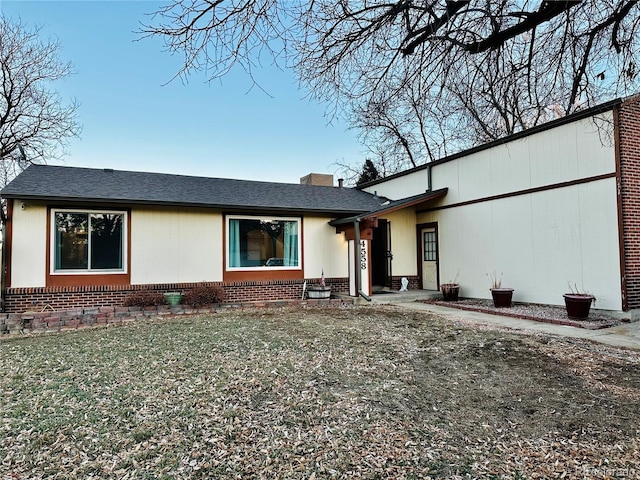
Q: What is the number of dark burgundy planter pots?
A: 3